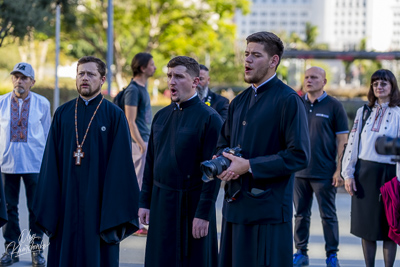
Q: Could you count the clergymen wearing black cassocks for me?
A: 3